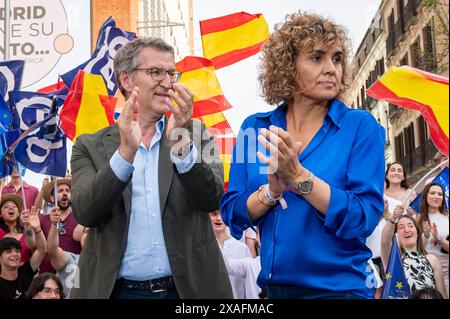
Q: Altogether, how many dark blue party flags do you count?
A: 3